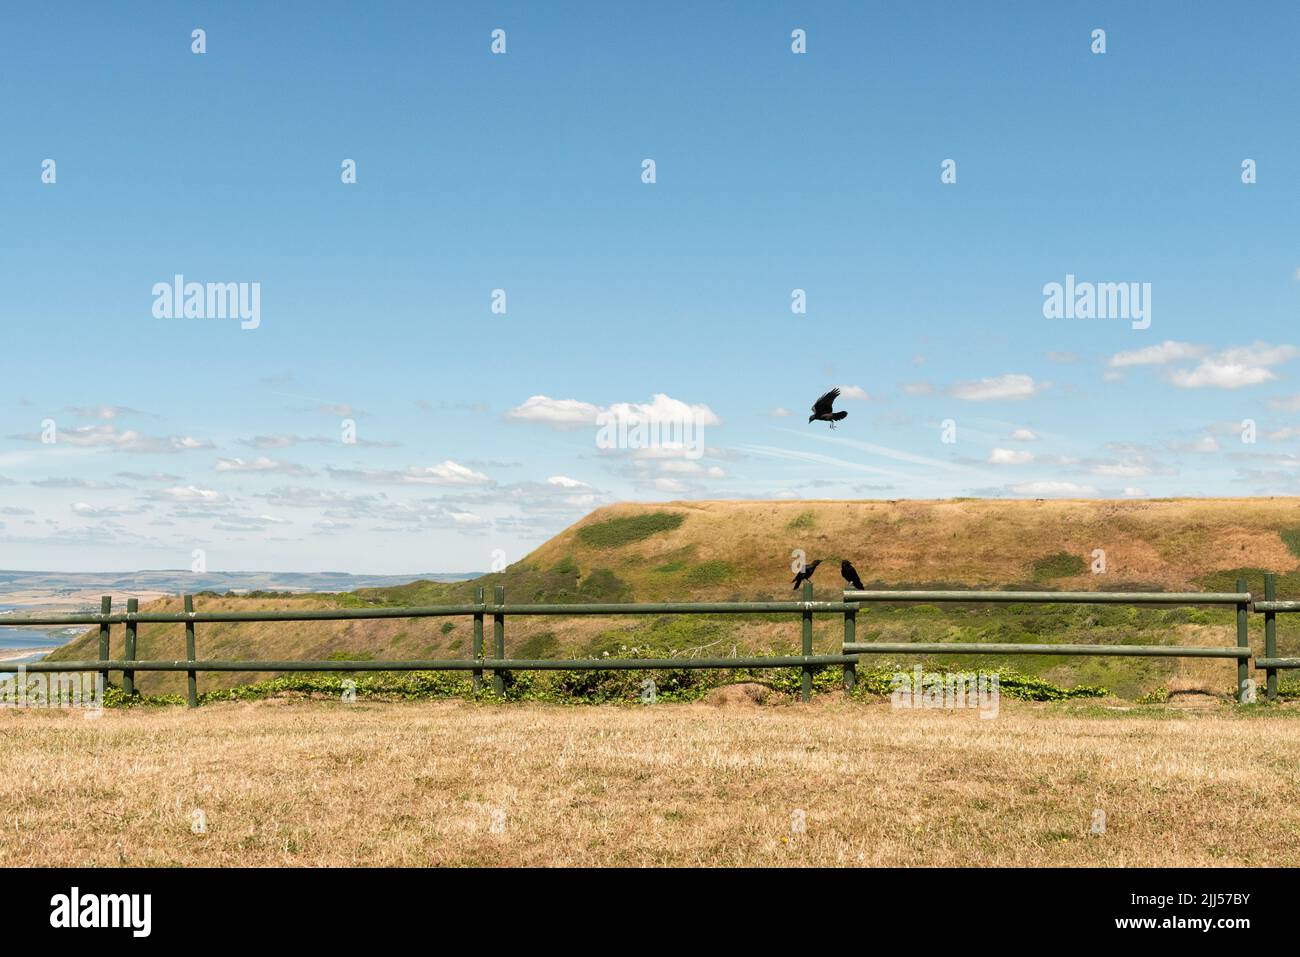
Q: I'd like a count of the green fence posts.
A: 9